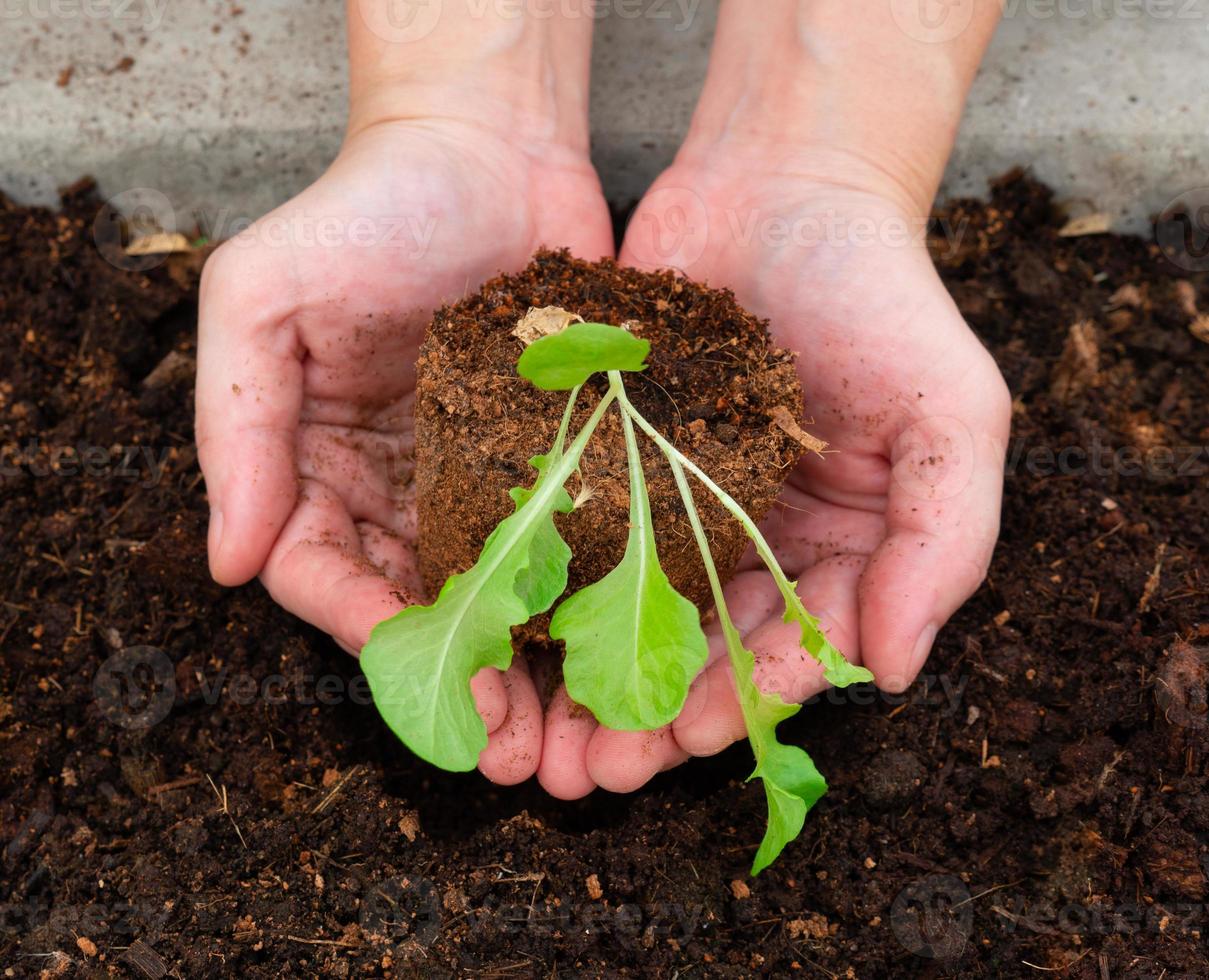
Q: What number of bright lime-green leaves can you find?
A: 6